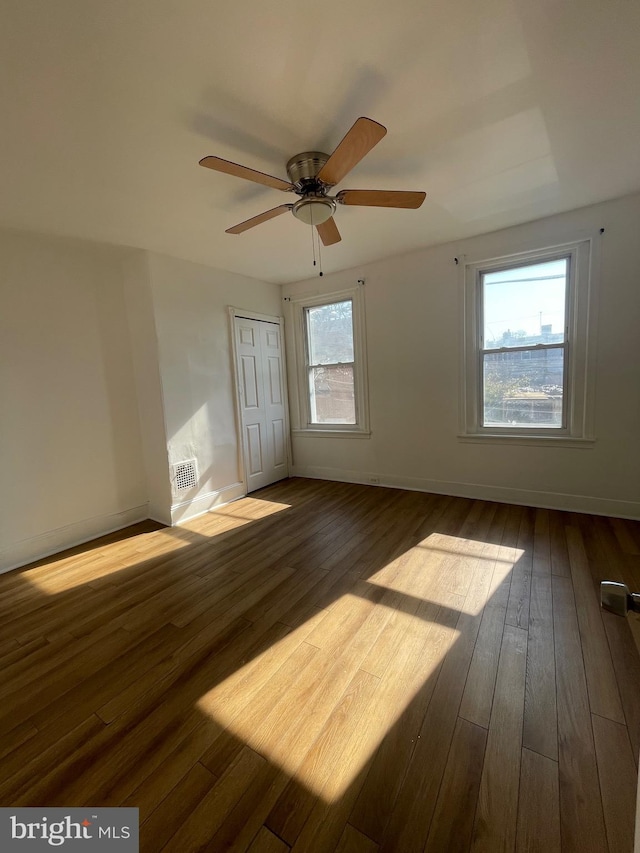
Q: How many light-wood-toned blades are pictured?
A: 5